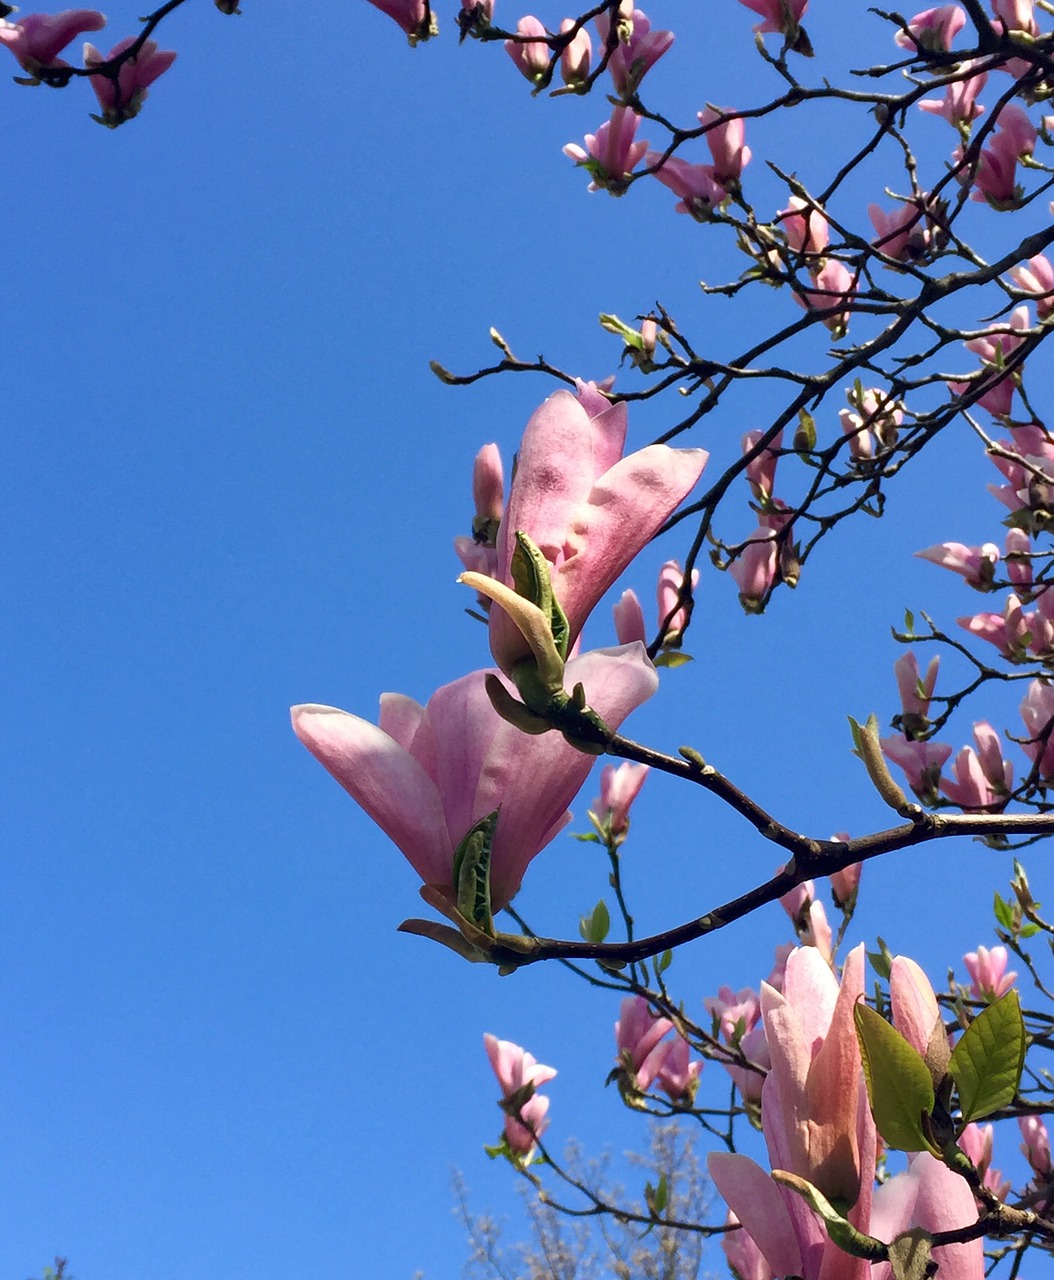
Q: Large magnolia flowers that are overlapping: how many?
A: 2